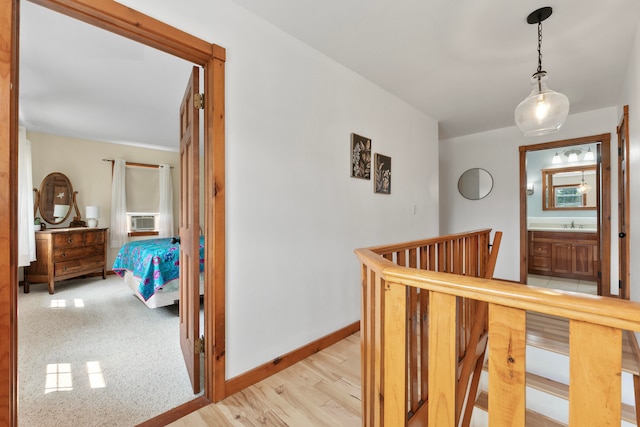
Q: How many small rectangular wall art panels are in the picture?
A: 2